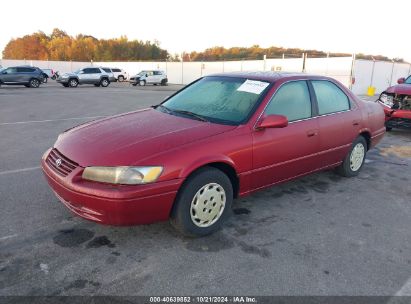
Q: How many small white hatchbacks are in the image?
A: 1